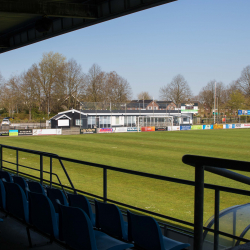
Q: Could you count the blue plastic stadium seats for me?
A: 11